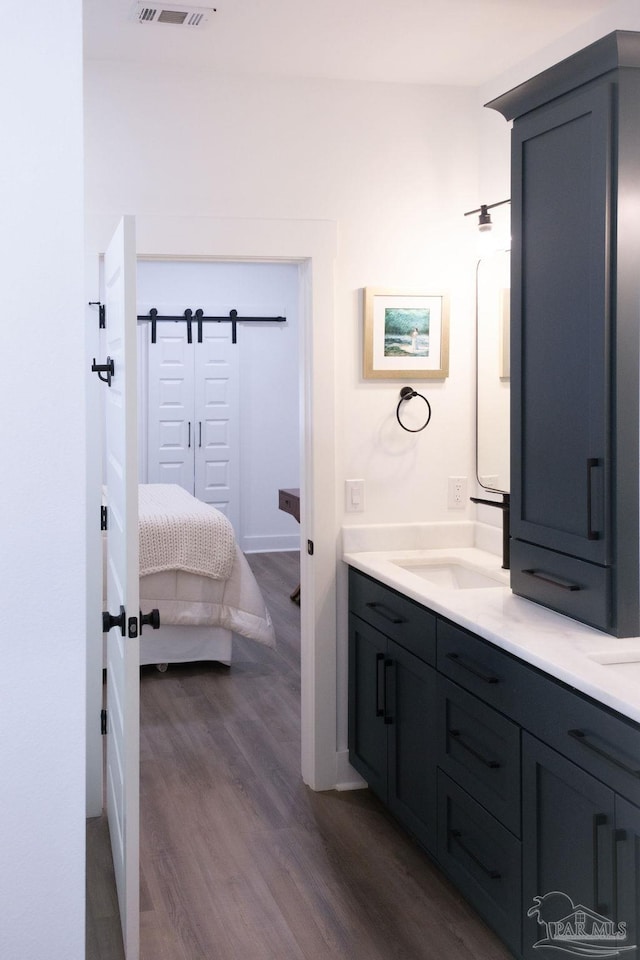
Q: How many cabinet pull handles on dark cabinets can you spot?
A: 11